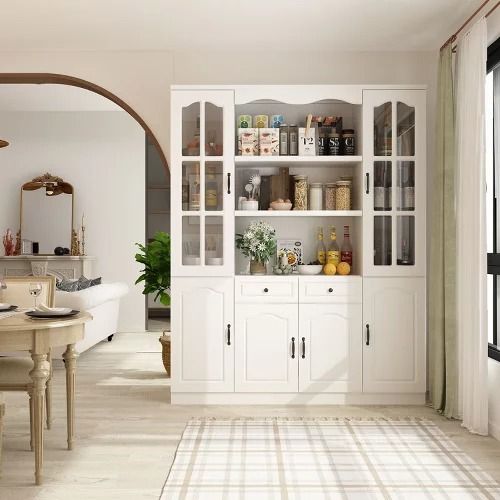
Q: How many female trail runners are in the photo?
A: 0